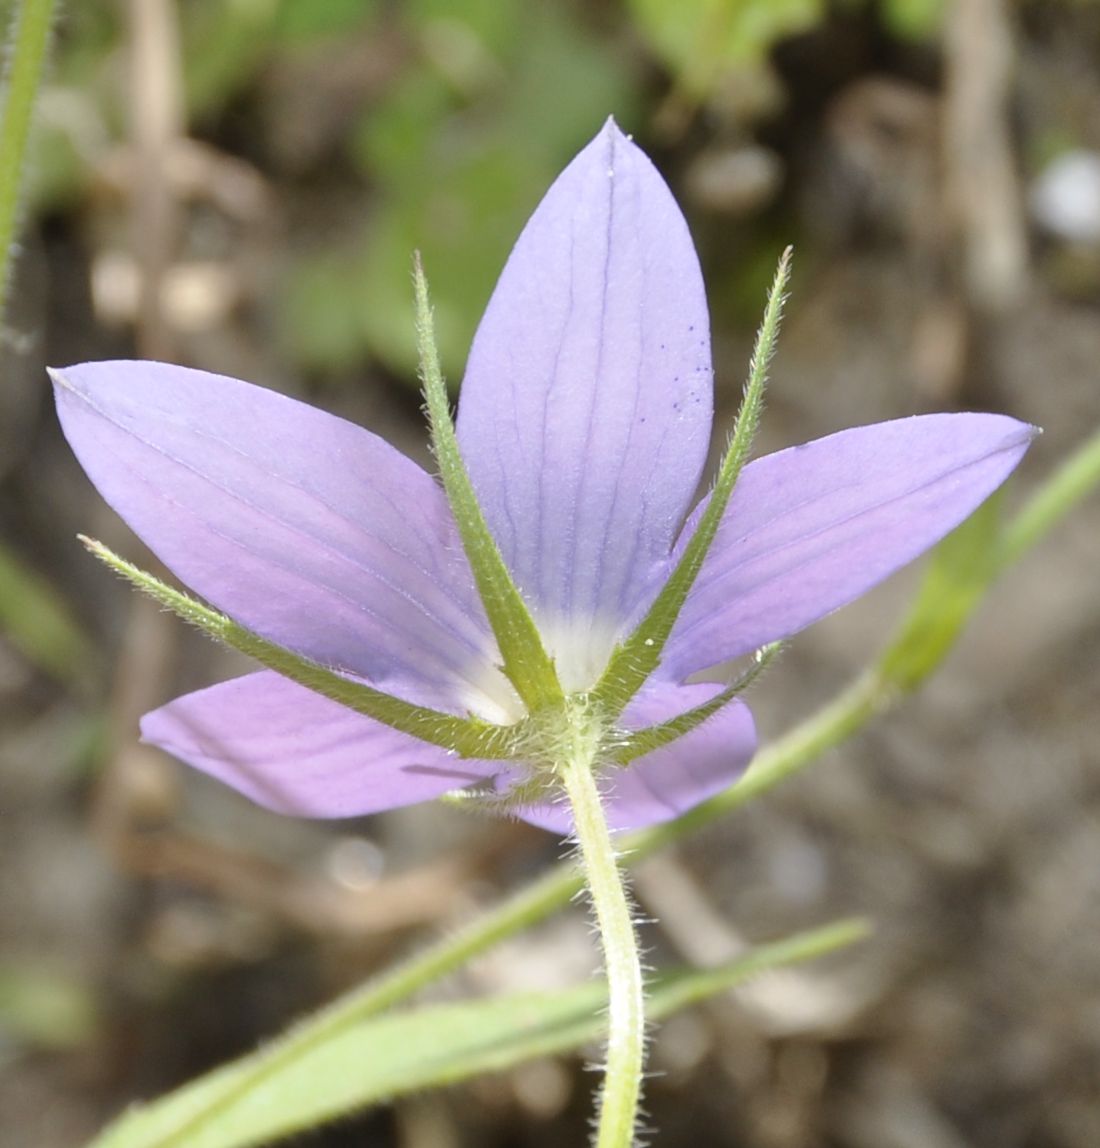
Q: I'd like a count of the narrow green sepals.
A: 5